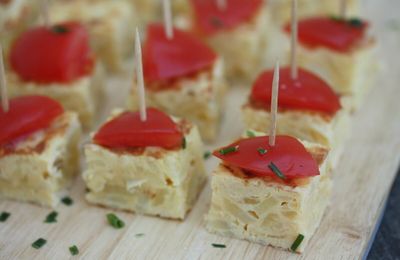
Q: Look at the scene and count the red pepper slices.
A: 8